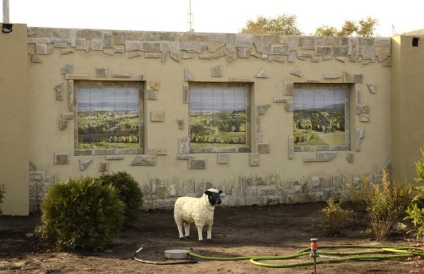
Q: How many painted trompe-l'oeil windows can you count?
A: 3